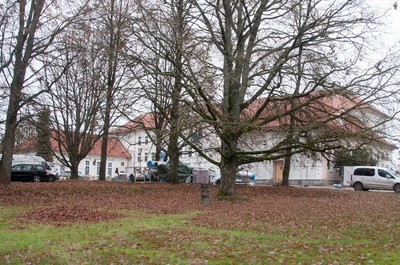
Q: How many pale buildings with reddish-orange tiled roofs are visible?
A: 2